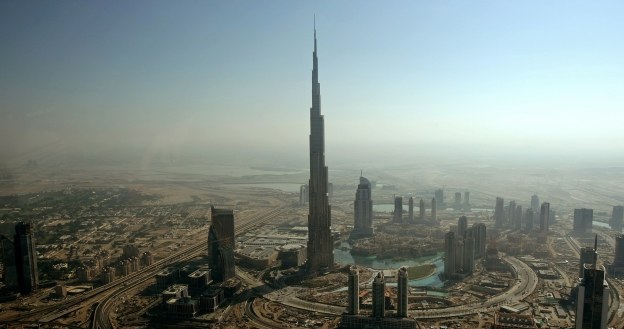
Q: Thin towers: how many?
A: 1